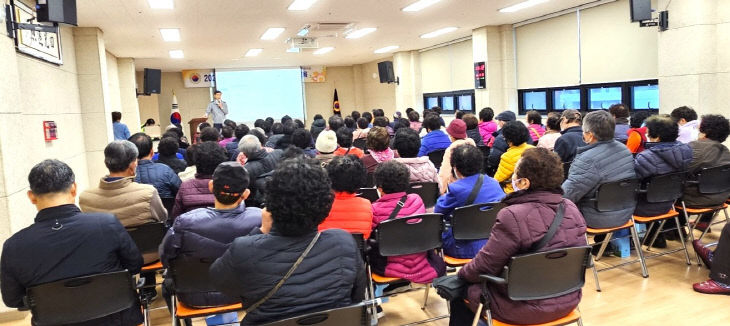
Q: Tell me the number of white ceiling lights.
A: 12